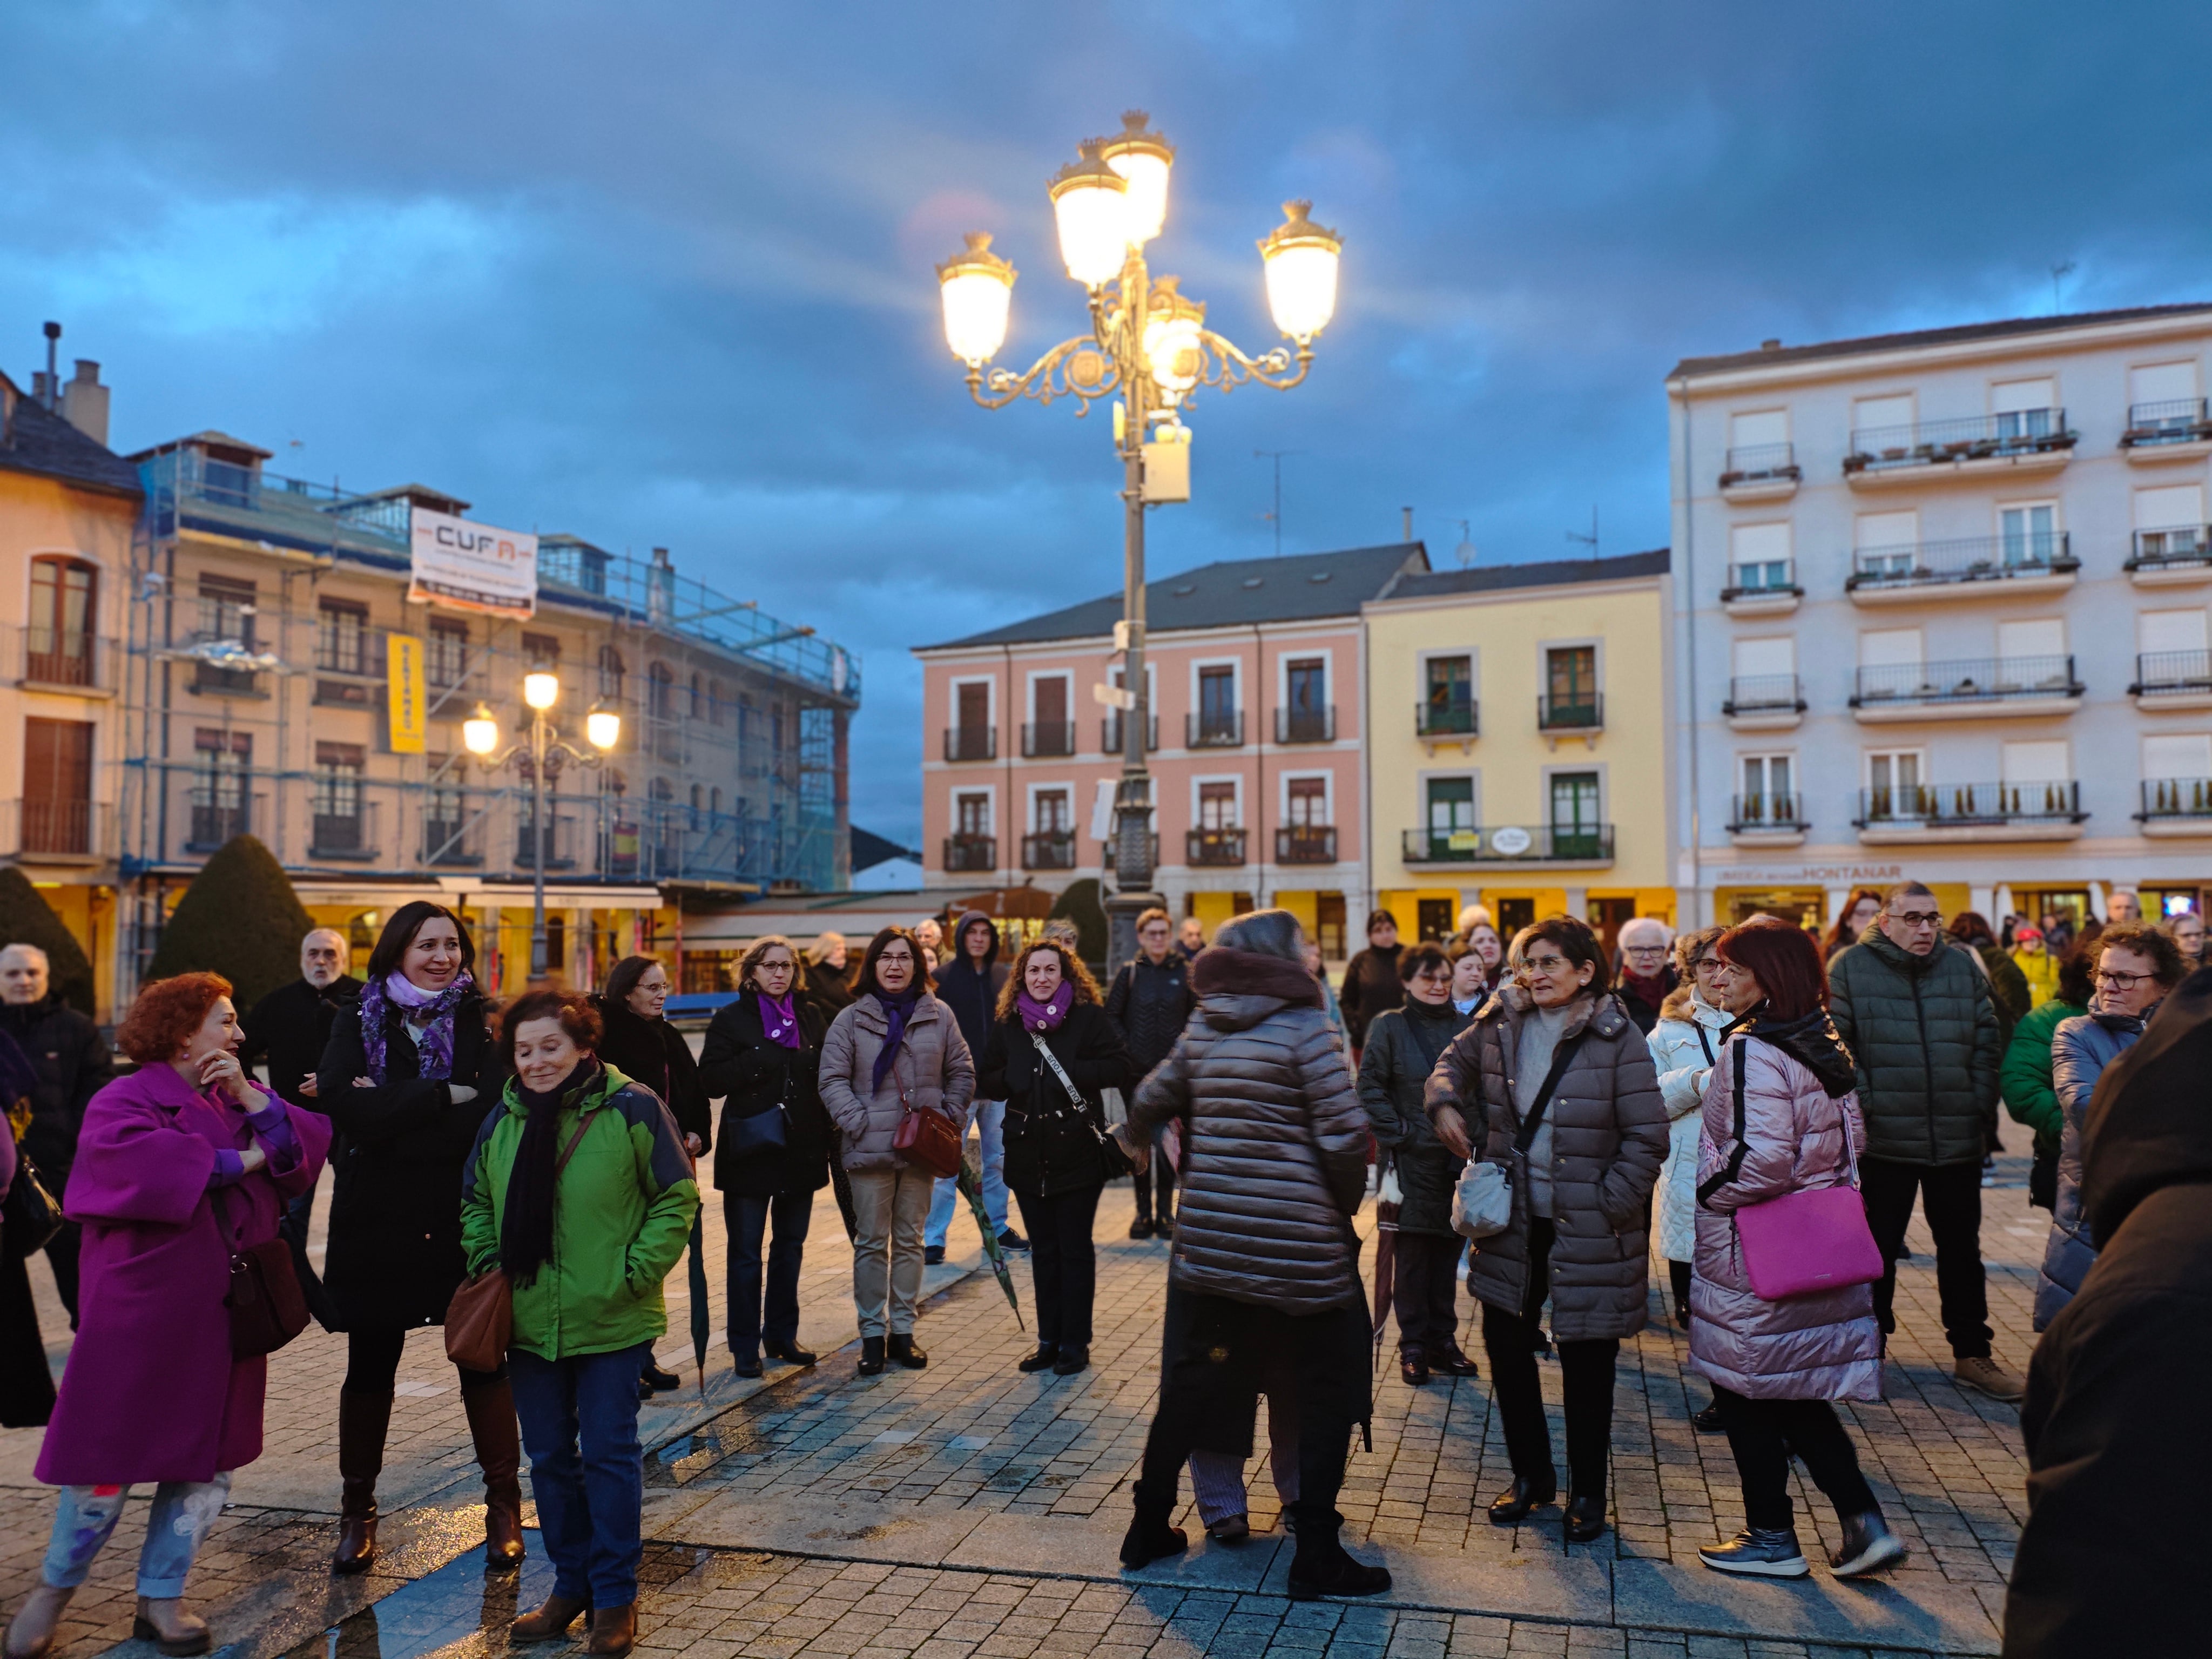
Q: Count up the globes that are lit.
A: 8